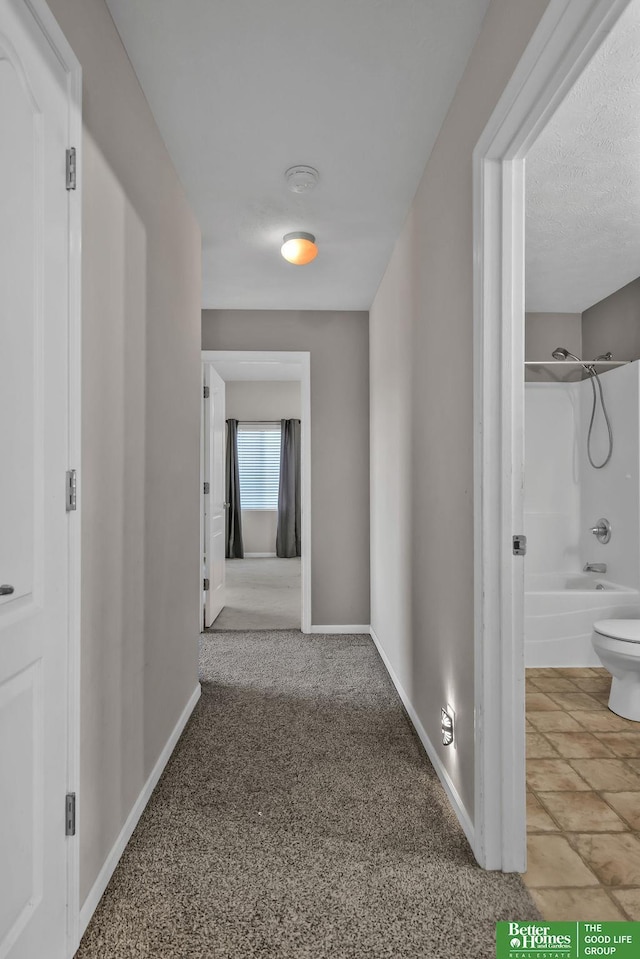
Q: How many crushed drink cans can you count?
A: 0